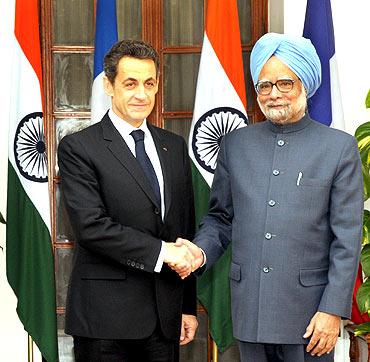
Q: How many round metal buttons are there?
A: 5